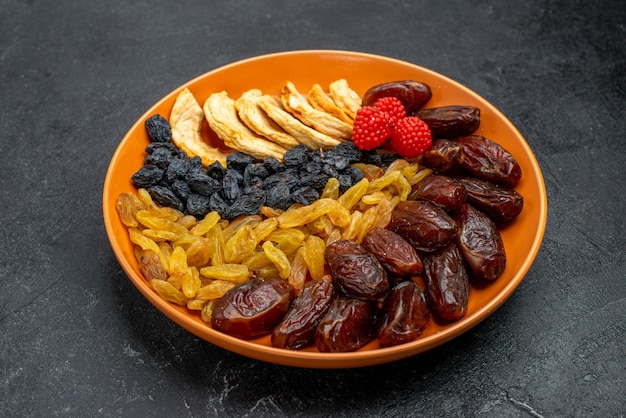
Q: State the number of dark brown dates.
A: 15